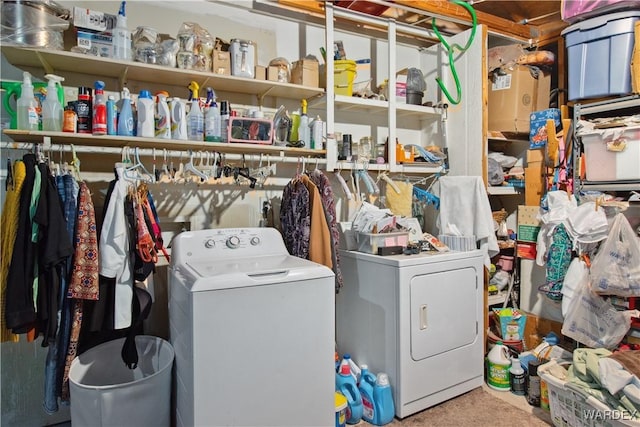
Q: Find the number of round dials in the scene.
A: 3